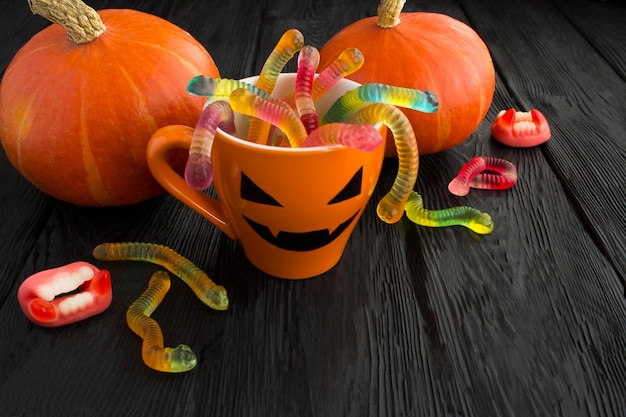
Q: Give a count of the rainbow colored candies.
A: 13